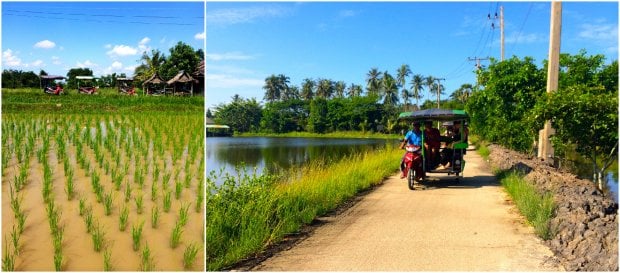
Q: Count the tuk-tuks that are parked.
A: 3